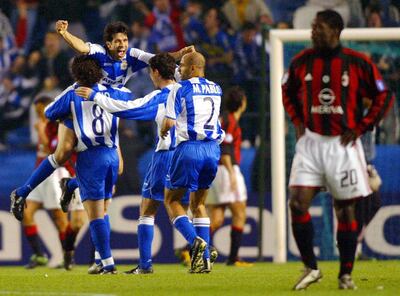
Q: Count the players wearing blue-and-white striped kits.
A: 4